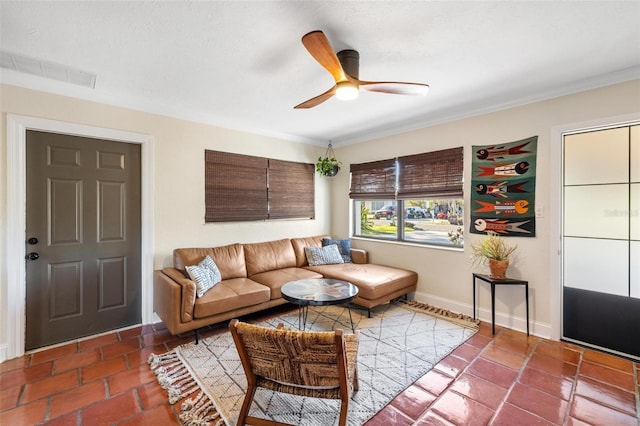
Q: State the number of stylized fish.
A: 5